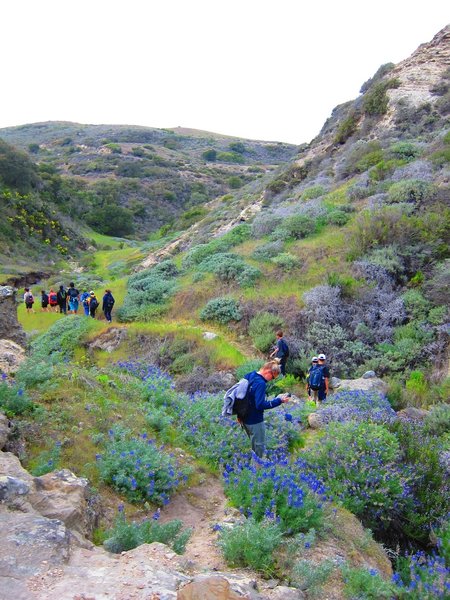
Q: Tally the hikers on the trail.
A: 12